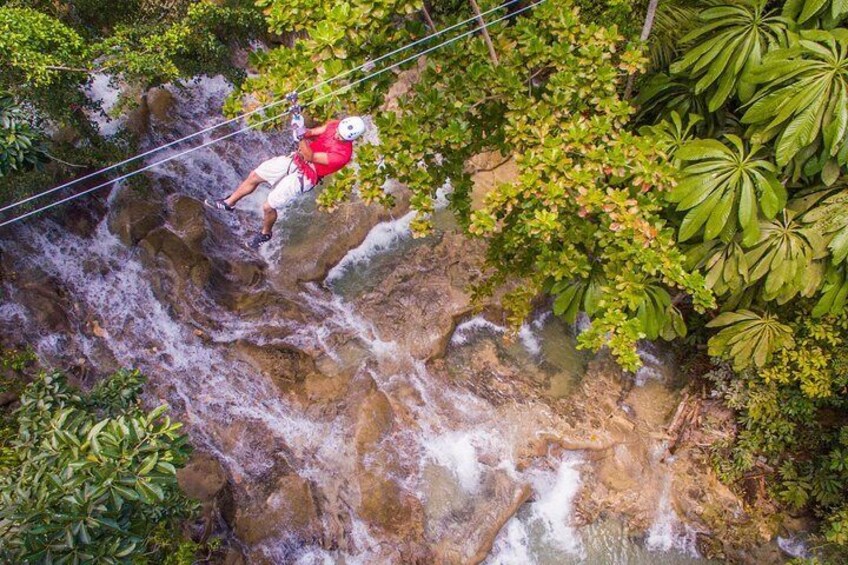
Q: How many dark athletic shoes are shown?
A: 2